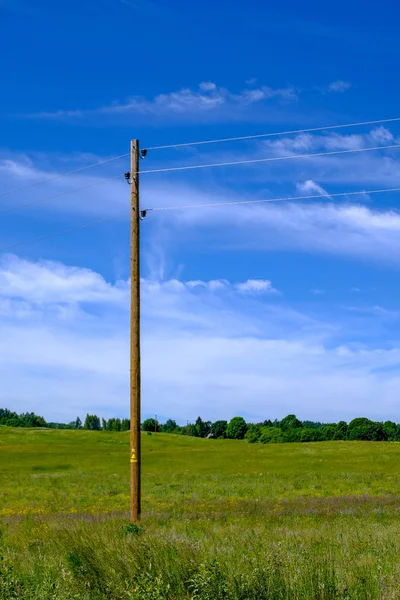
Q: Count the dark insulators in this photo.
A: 3